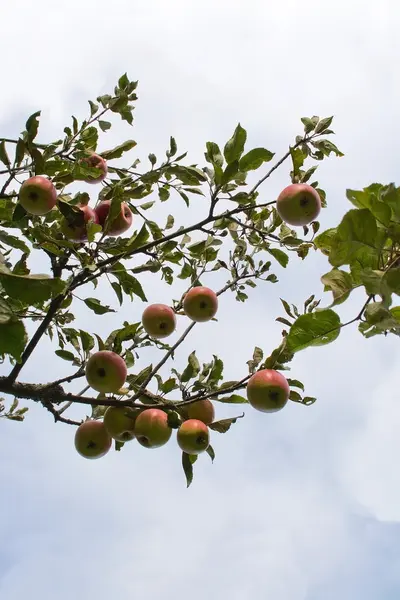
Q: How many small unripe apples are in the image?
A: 14